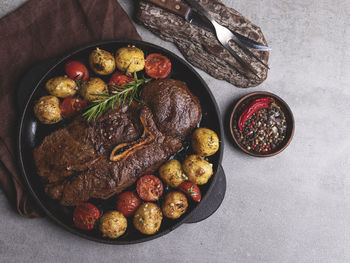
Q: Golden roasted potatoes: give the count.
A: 11